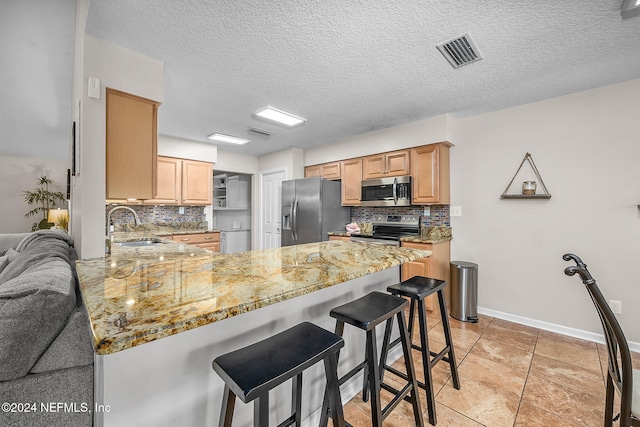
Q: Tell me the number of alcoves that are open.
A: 1